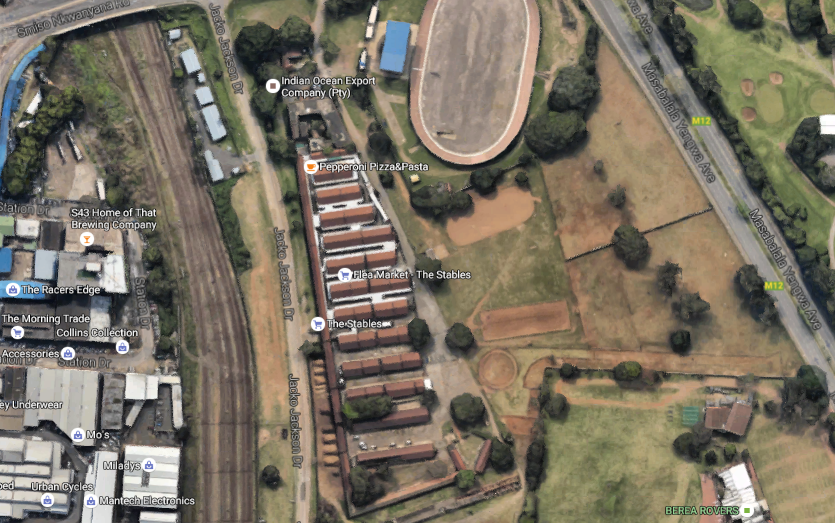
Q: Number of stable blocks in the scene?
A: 12